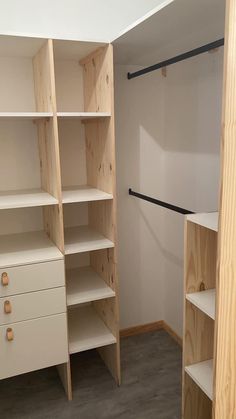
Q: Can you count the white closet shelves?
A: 11